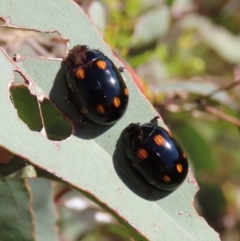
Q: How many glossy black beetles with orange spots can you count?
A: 2